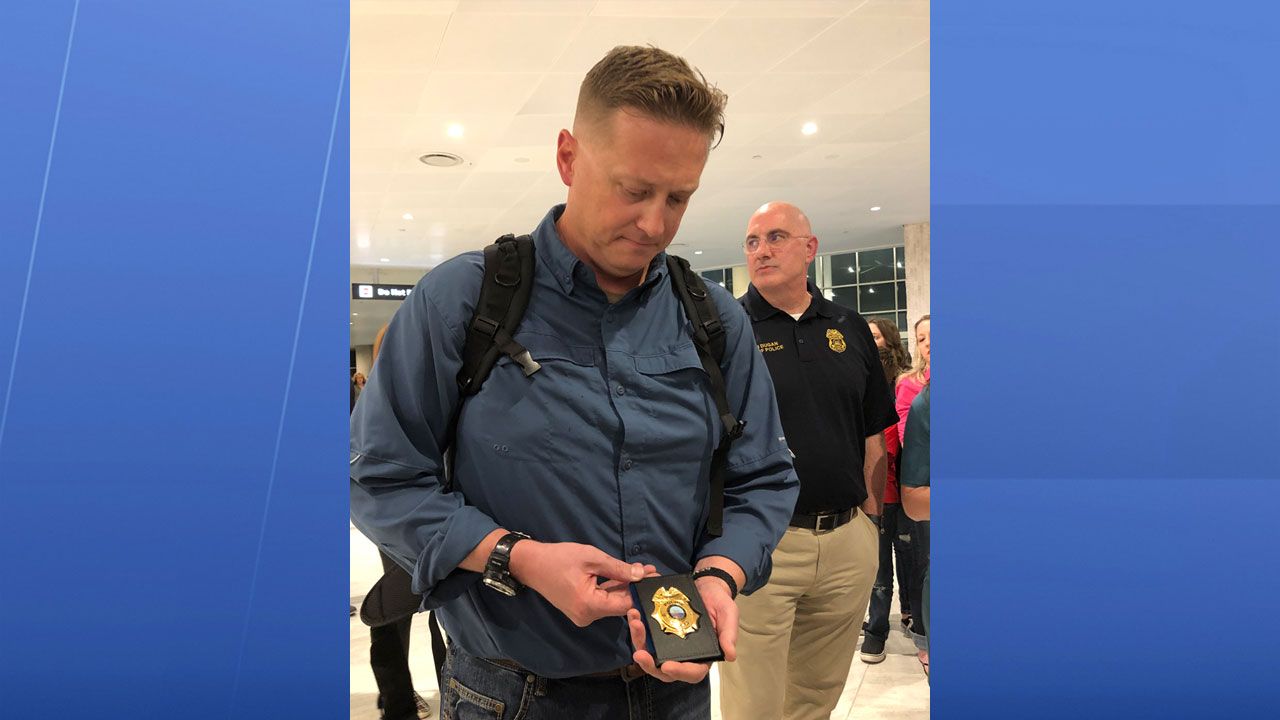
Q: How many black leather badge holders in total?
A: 1